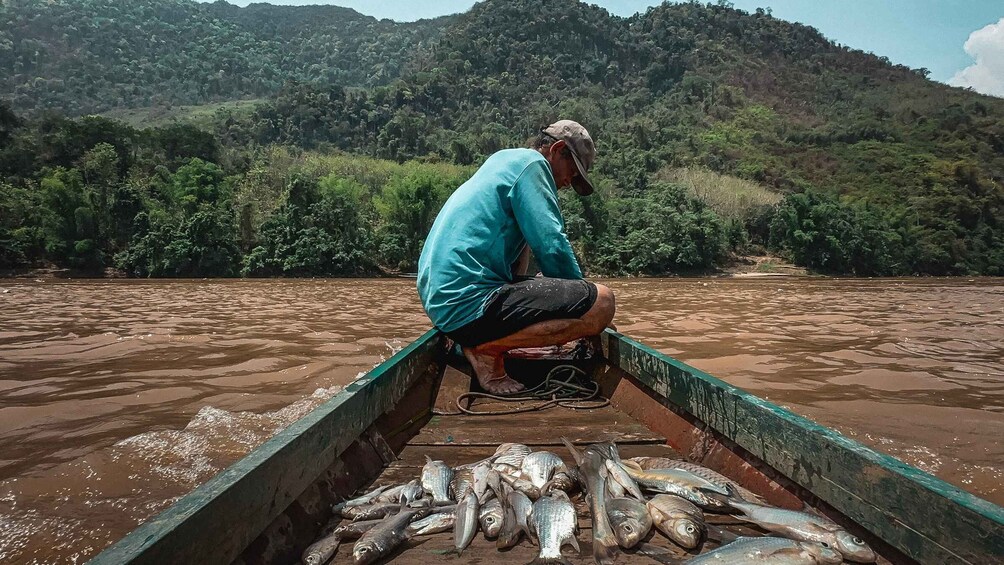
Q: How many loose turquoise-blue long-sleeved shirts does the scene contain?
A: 1